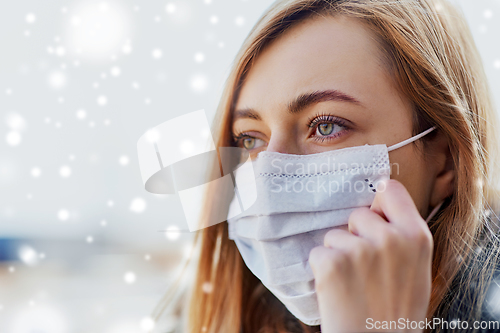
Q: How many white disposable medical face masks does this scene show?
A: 1